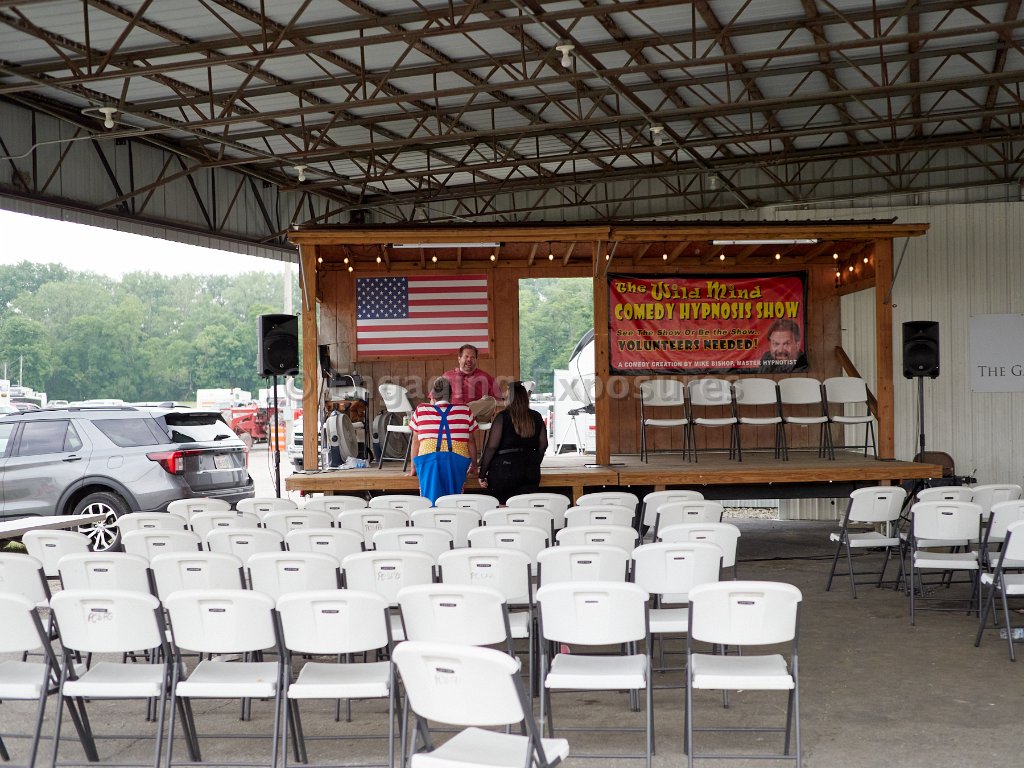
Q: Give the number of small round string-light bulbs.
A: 15